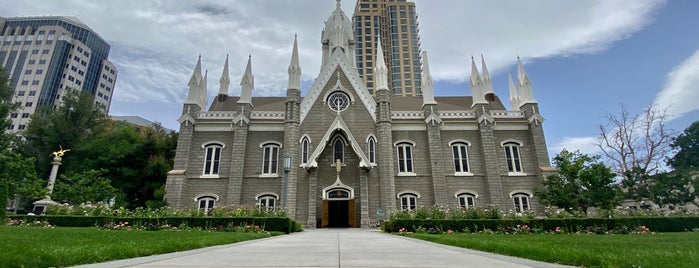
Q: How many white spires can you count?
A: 12